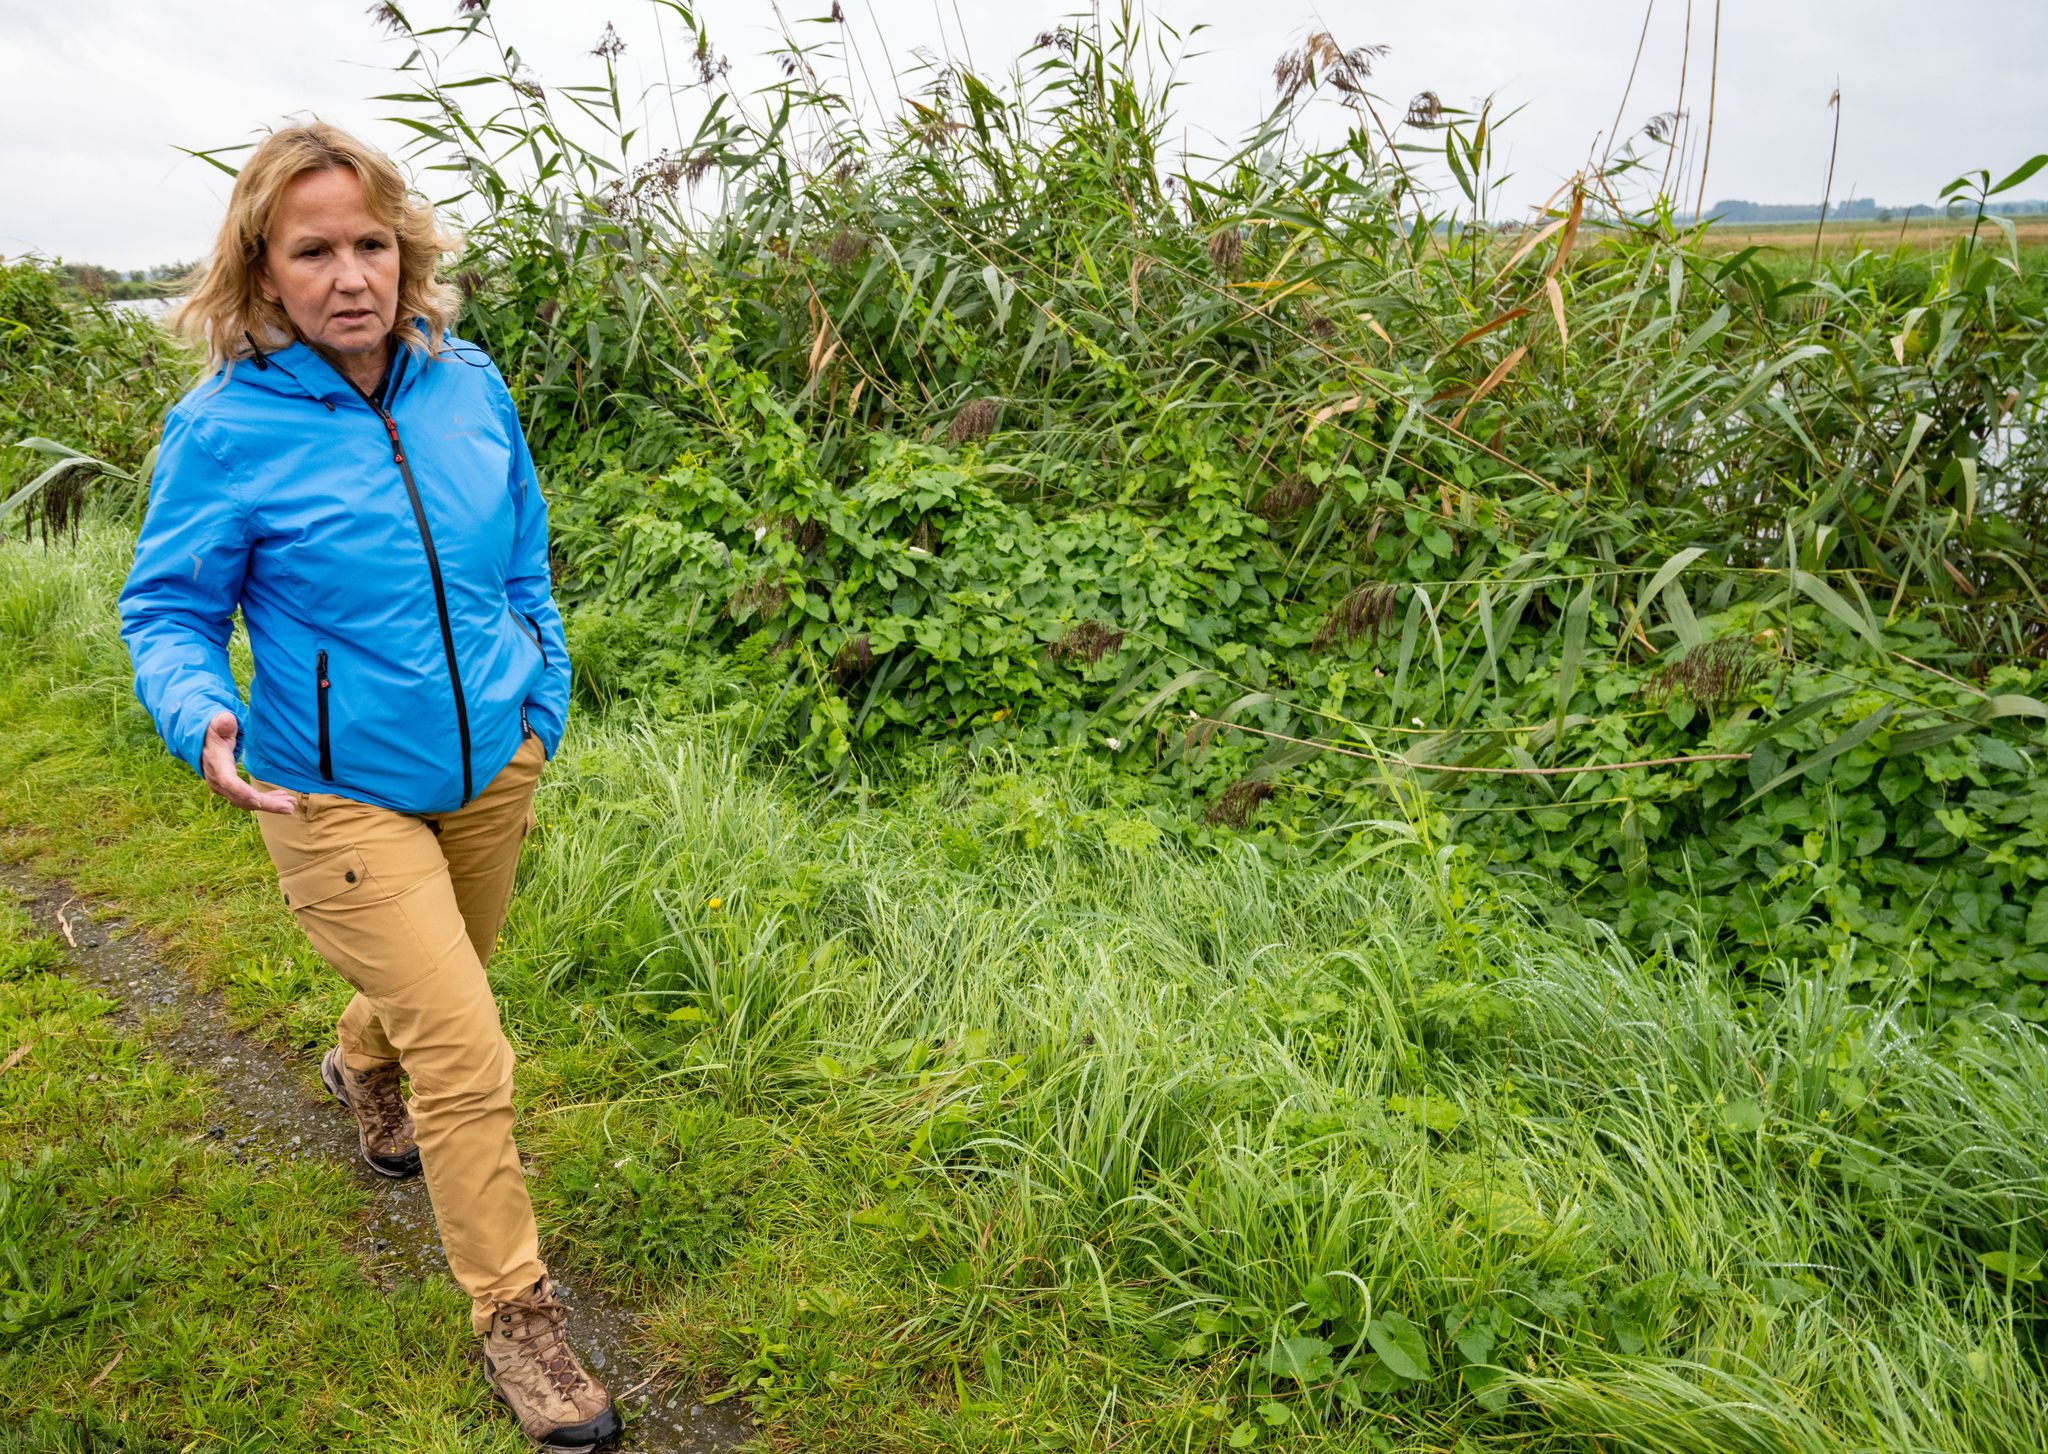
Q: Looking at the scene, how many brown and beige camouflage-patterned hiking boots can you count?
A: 2